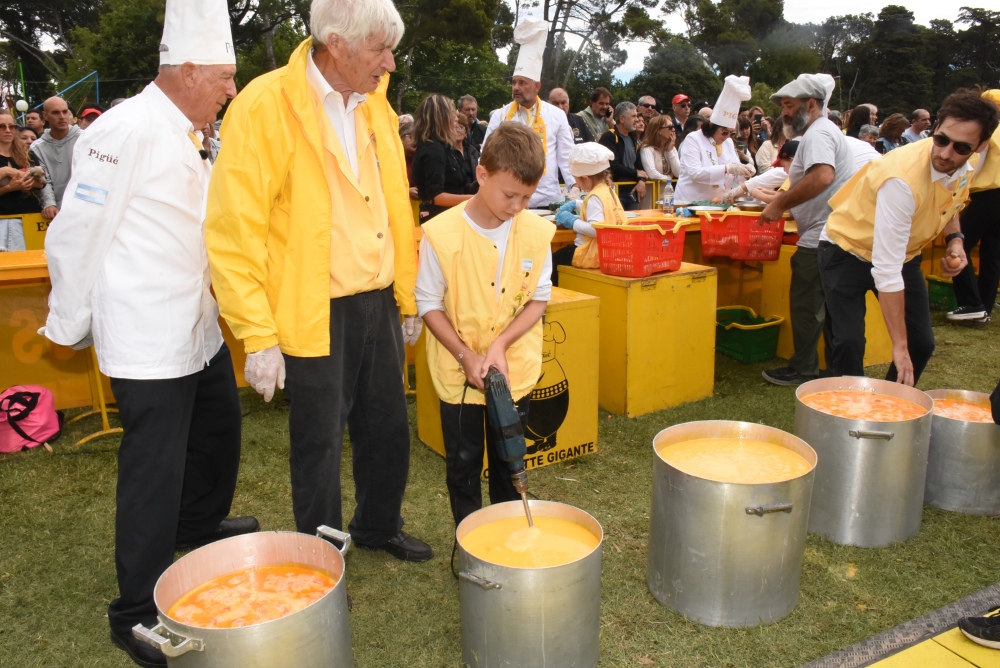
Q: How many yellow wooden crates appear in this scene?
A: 3